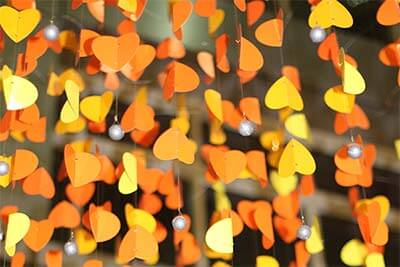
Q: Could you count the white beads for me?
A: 9